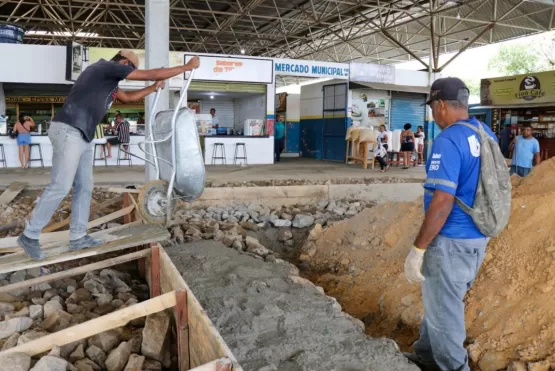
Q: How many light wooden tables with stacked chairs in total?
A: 1